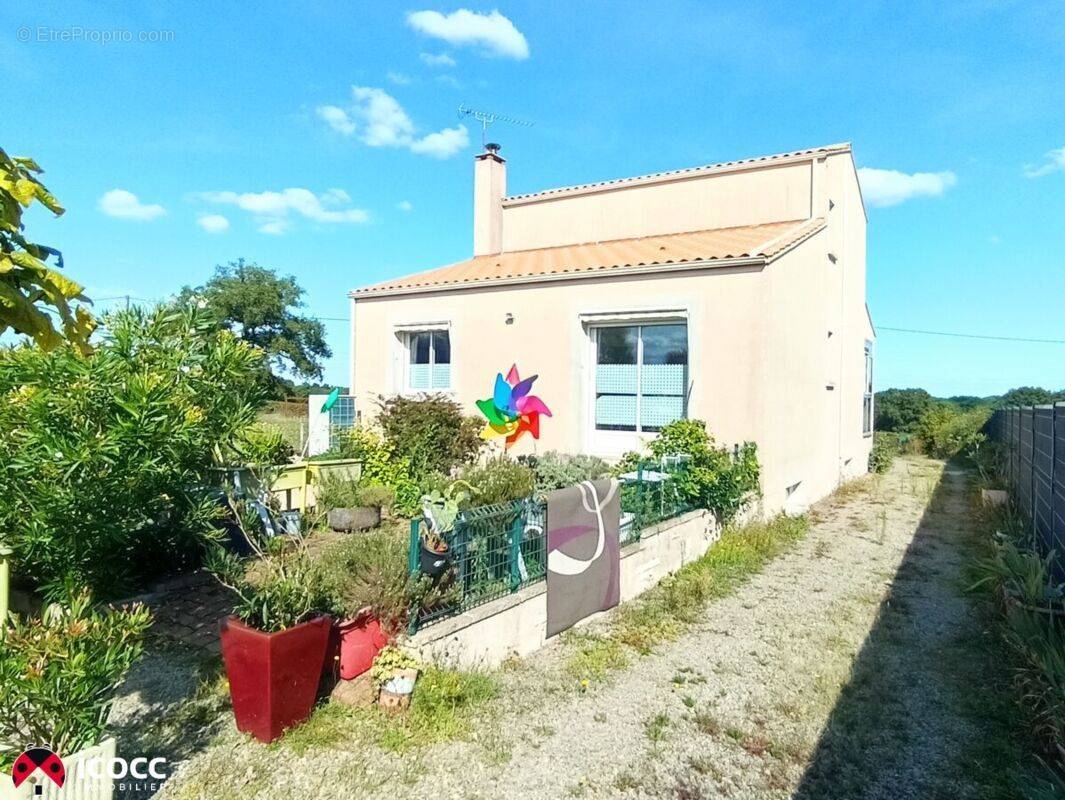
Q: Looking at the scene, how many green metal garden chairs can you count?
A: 0